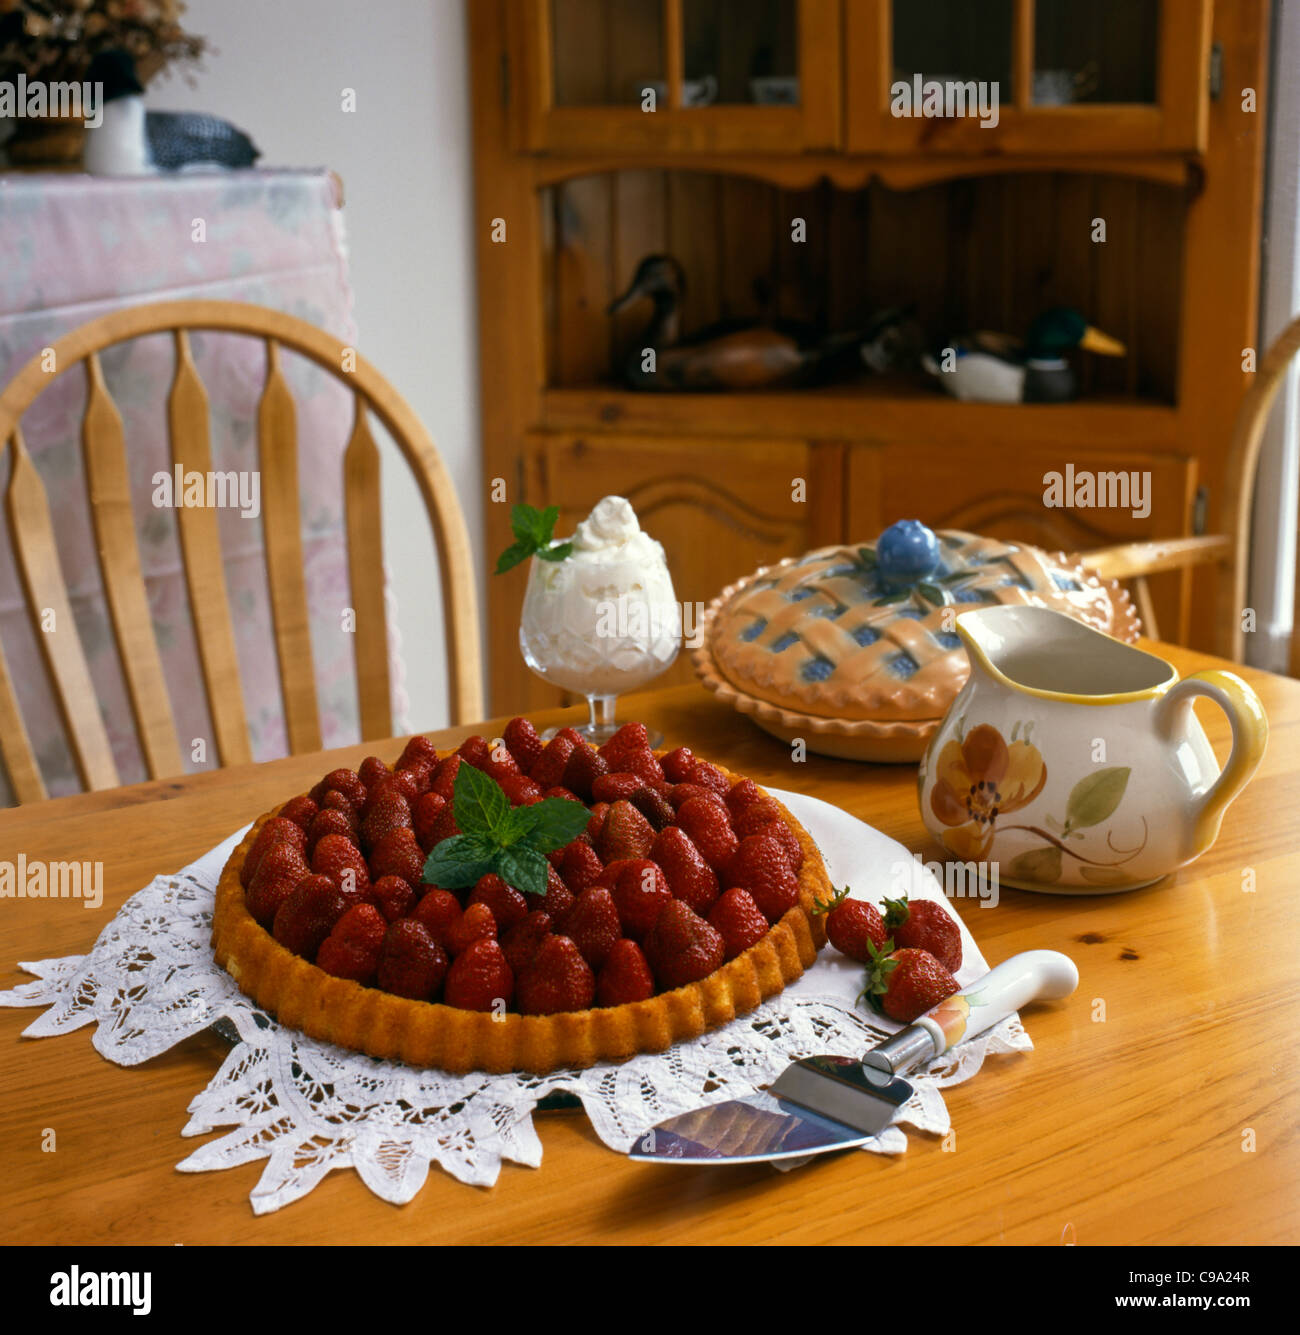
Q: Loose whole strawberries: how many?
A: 3